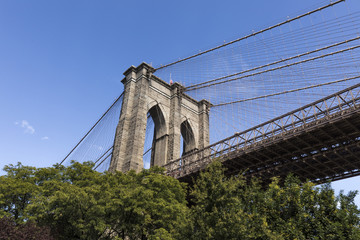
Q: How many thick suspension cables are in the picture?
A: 4